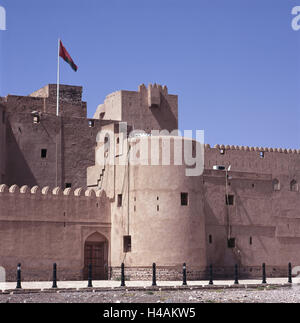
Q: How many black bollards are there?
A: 10